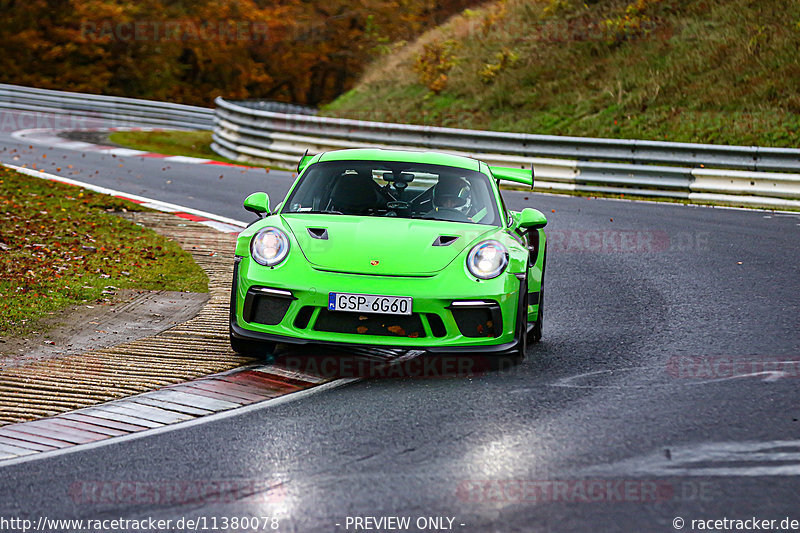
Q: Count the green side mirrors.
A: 2